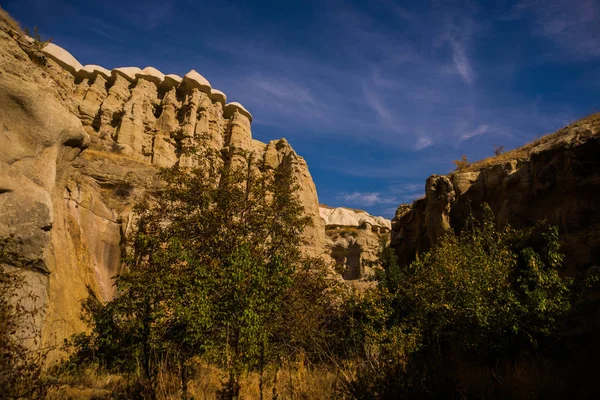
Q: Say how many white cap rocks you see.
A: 8